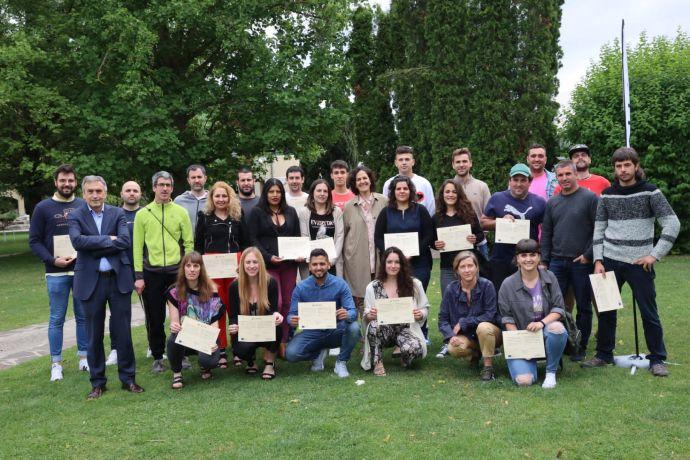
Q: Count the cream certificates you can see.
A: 13